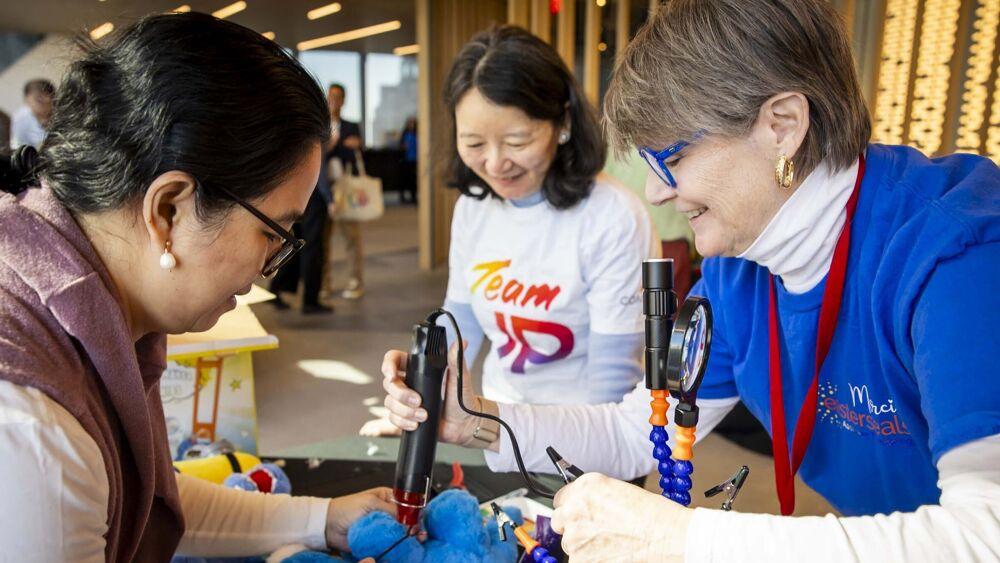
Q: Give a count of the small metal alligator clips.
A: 3